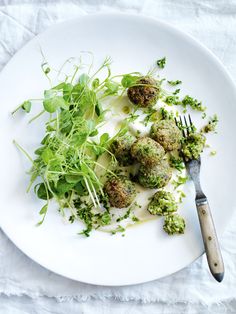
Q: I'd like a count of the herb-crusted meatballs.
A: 6